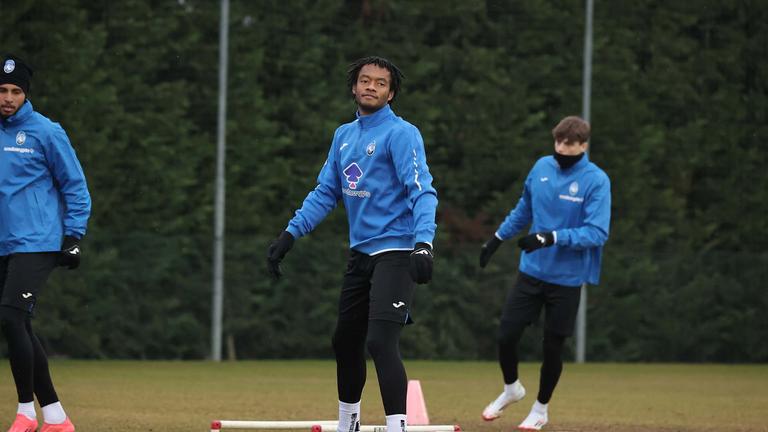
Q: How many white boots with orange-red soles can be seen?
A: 2